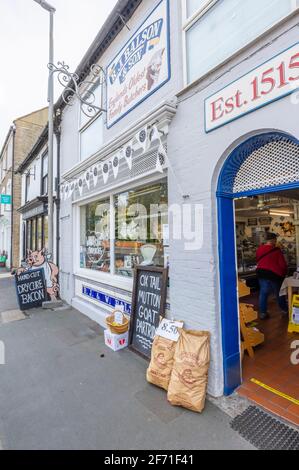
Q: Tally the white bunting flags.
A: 12